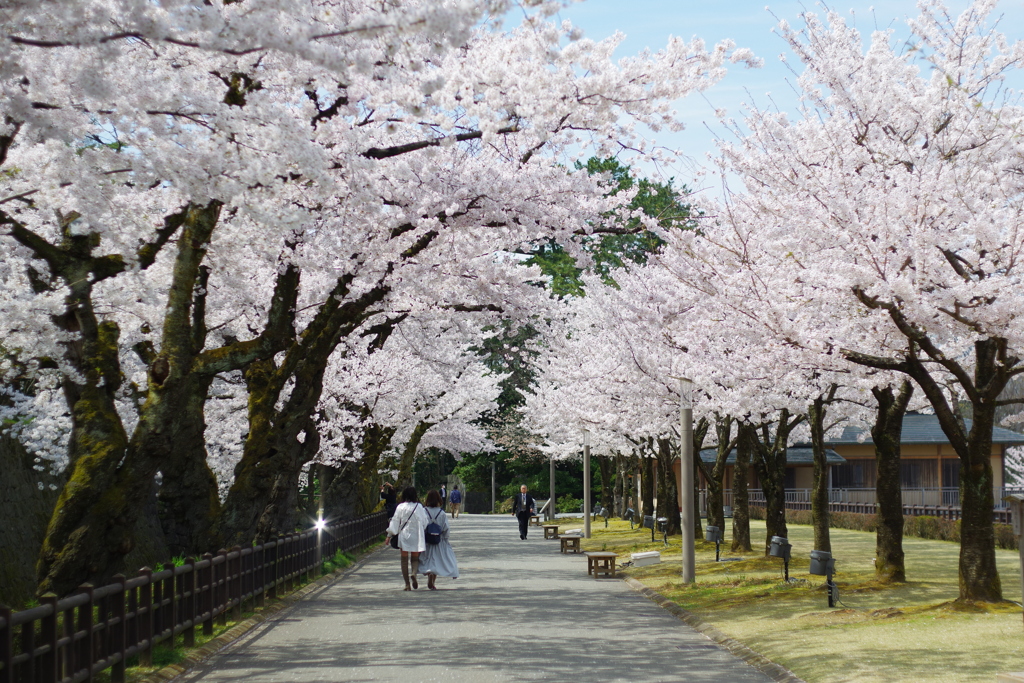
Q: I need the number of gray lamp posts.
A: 4